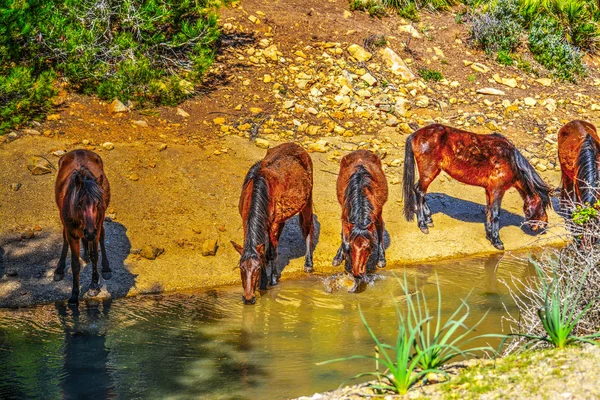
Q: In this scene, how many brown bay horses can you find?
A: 5